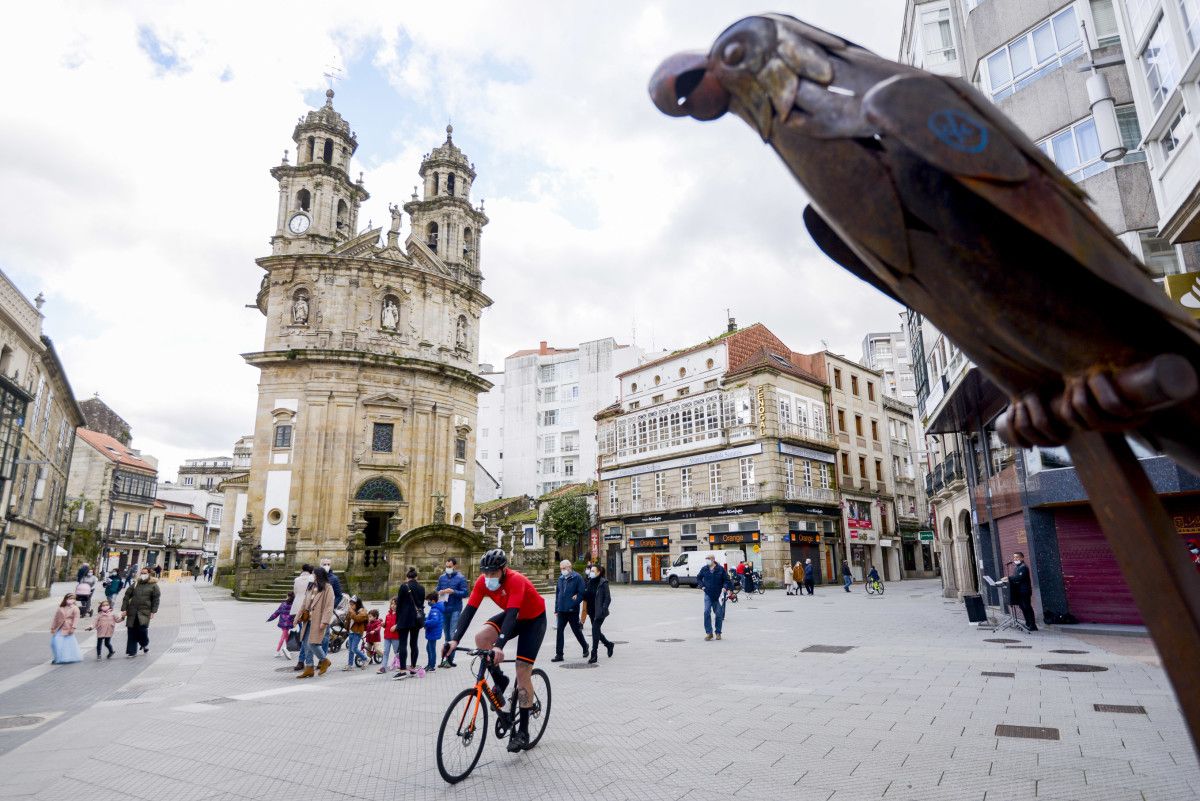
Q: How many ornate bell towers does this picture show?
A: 2